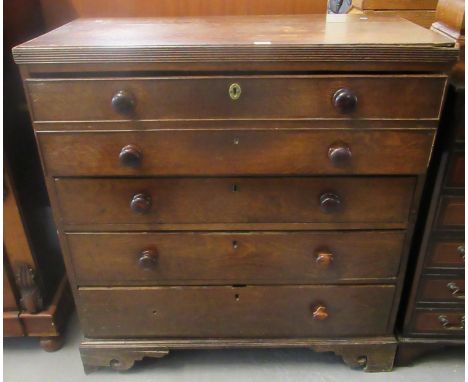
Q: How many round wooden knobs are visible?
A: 9